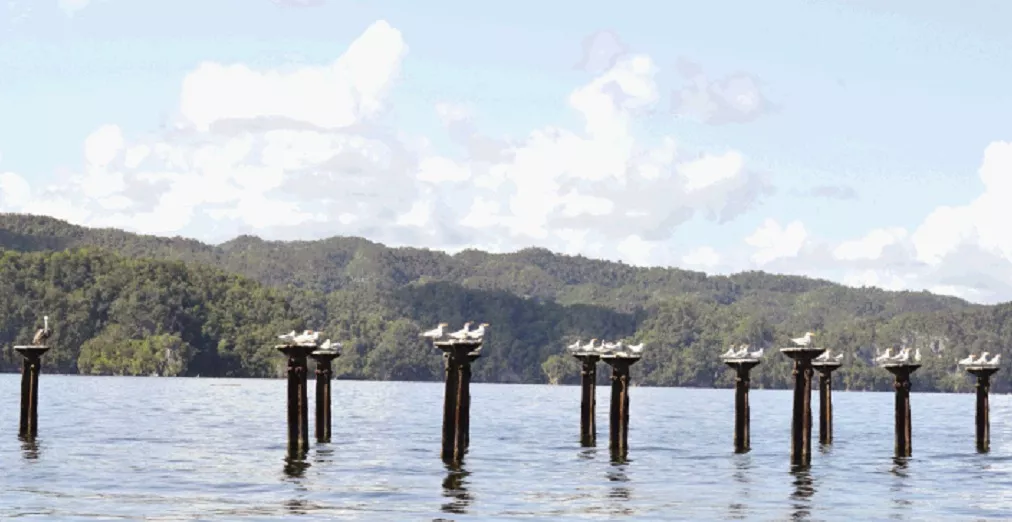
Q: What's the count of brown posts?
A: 12